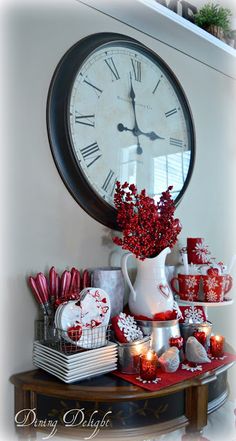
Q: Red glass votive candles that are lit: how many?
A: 2